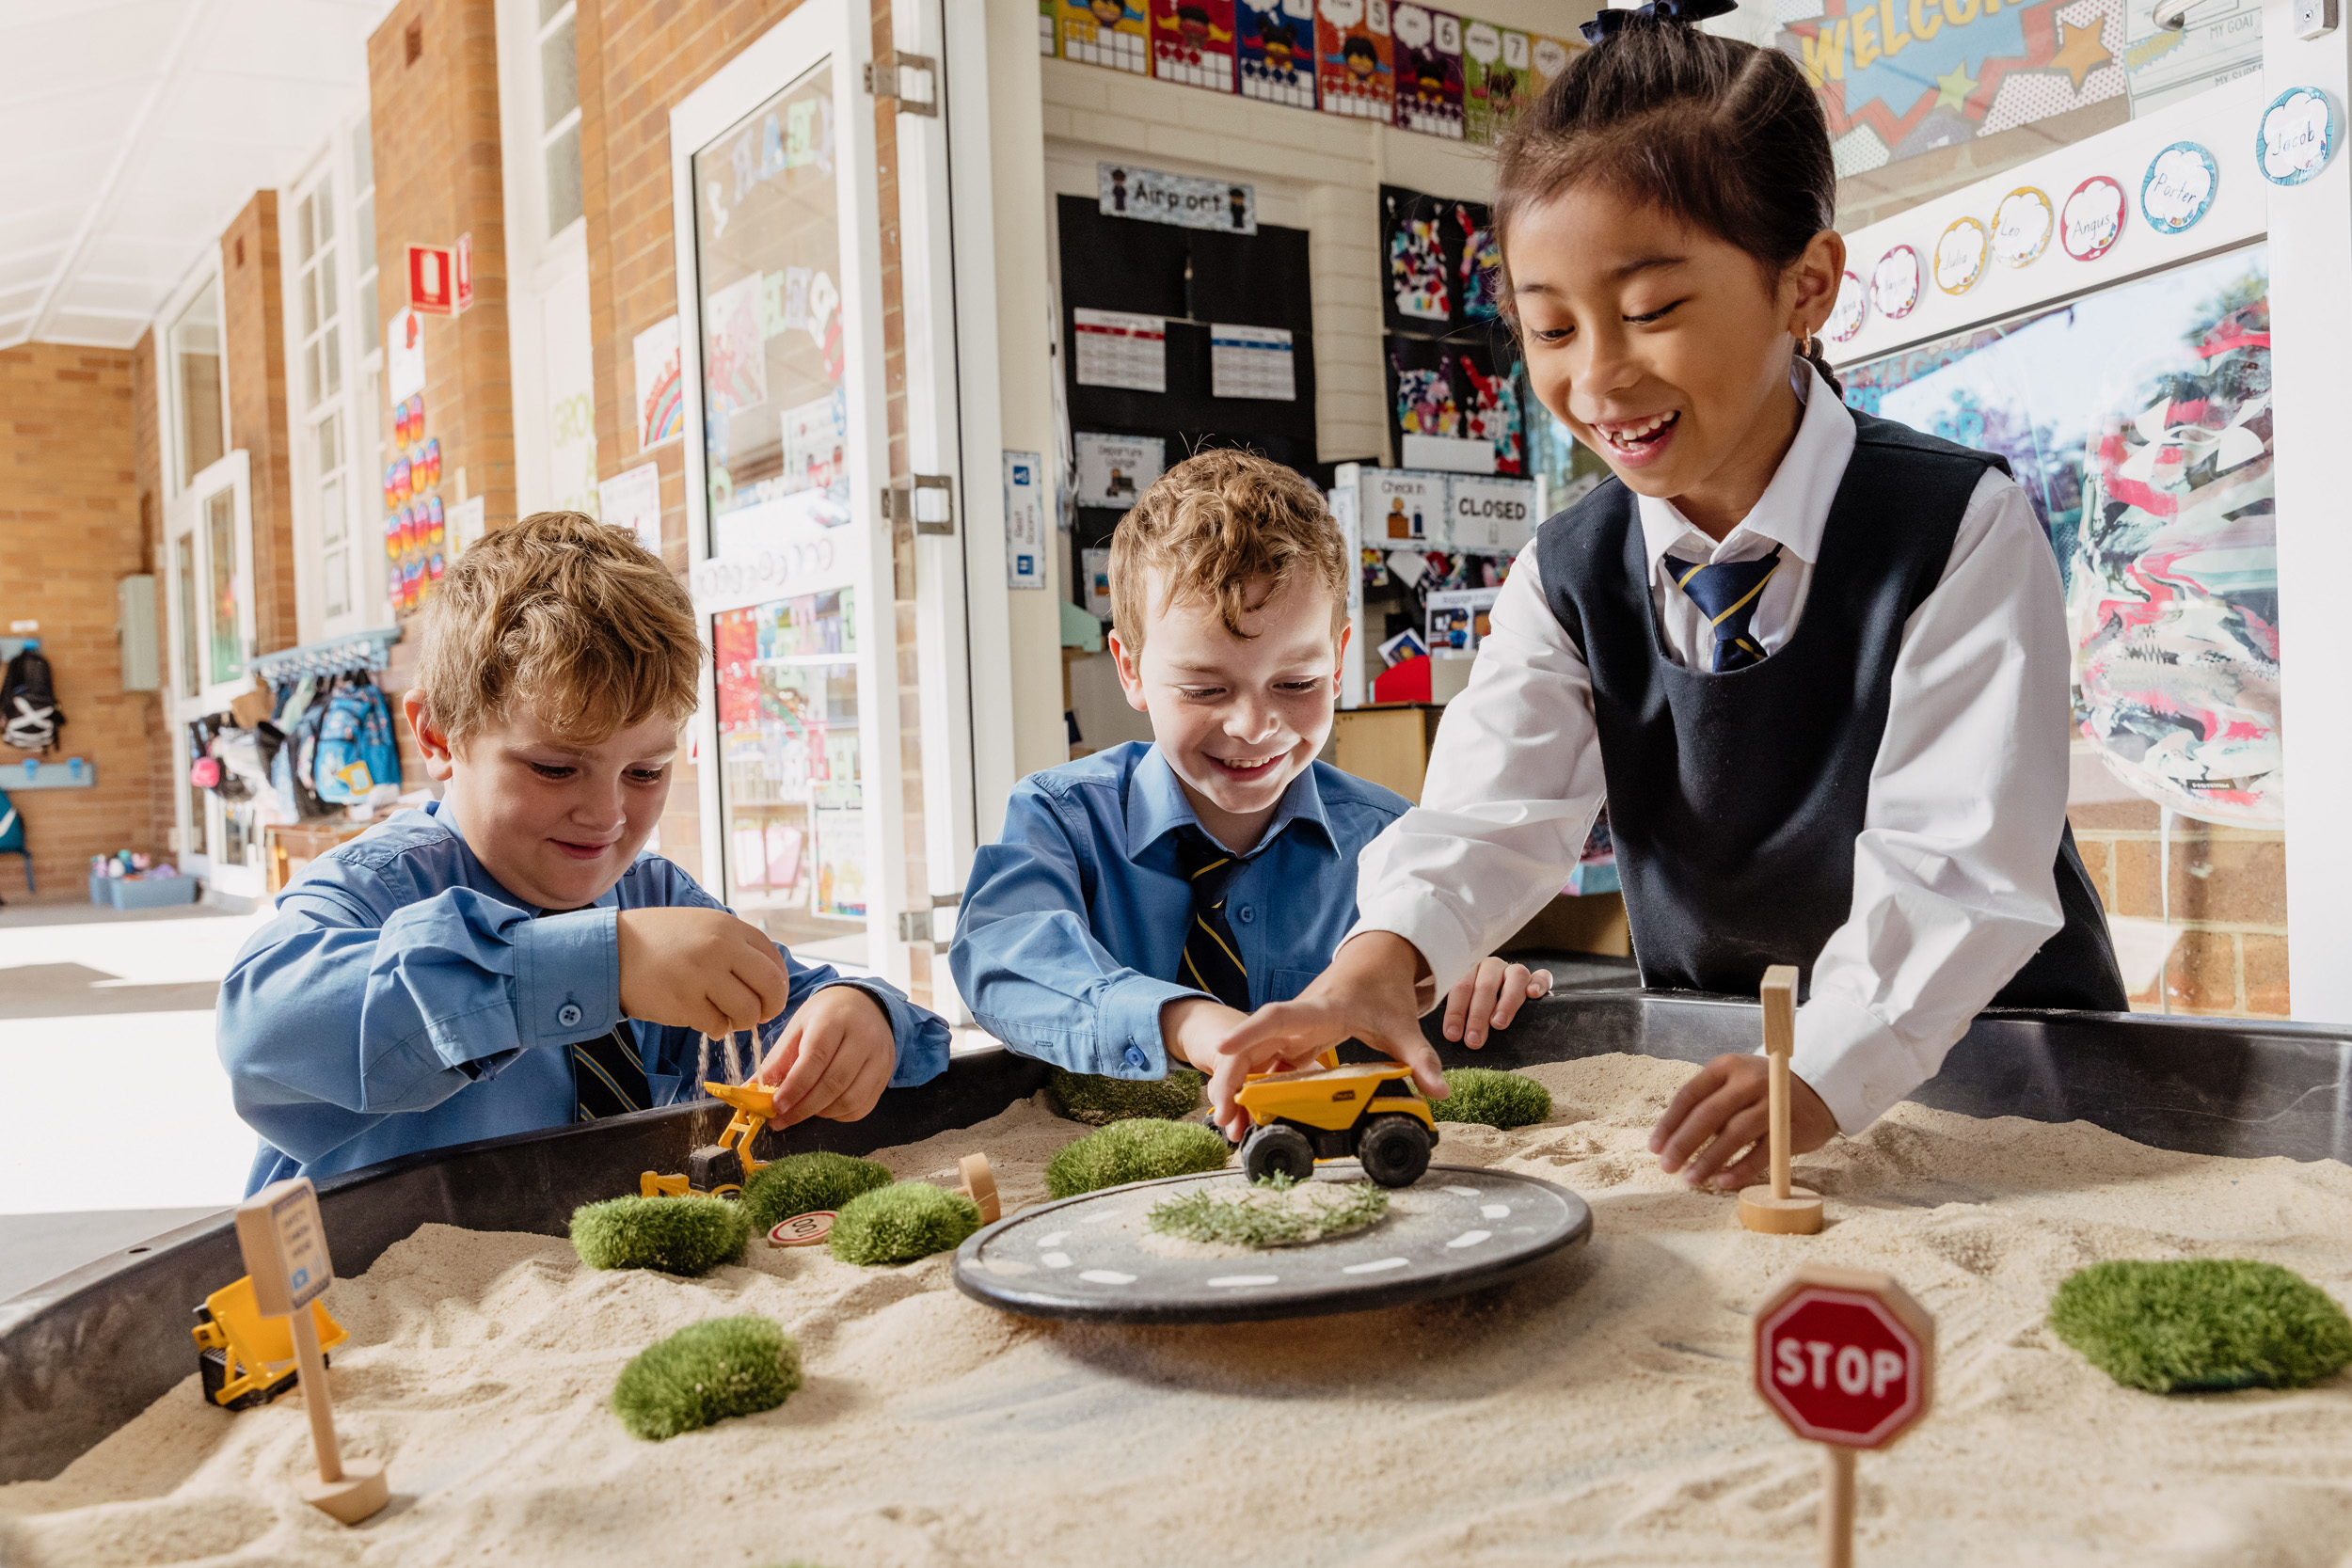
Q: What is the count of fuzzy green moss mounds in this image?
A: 8